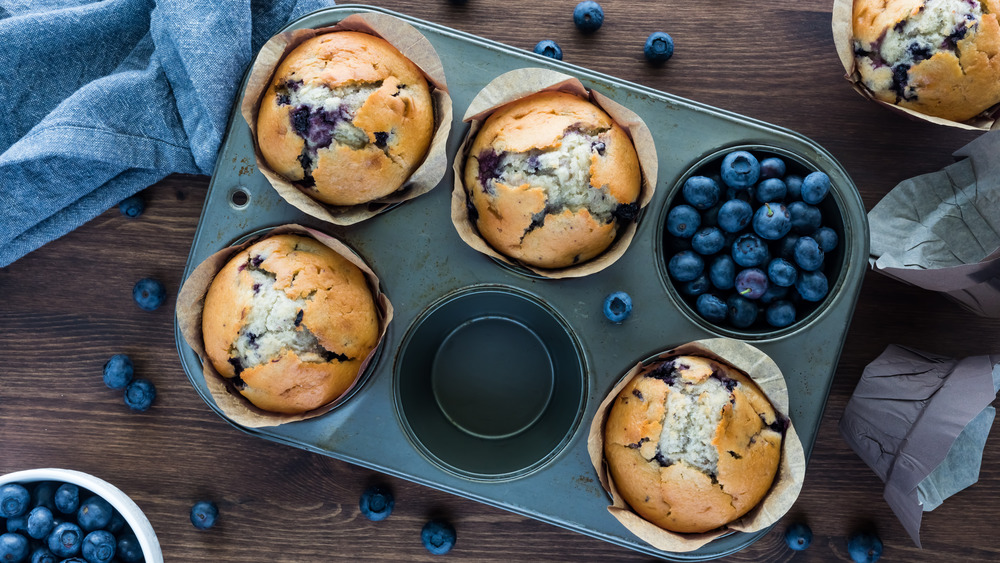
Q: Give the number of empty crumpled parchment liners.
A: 2